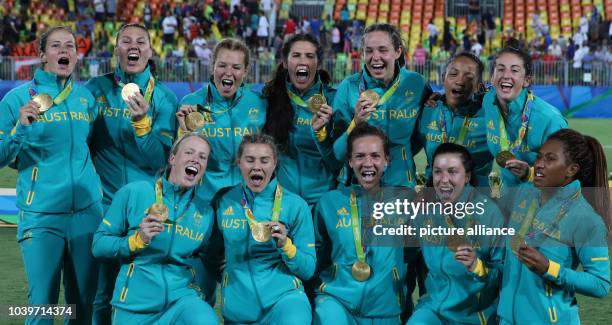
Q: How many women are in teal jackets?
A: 12